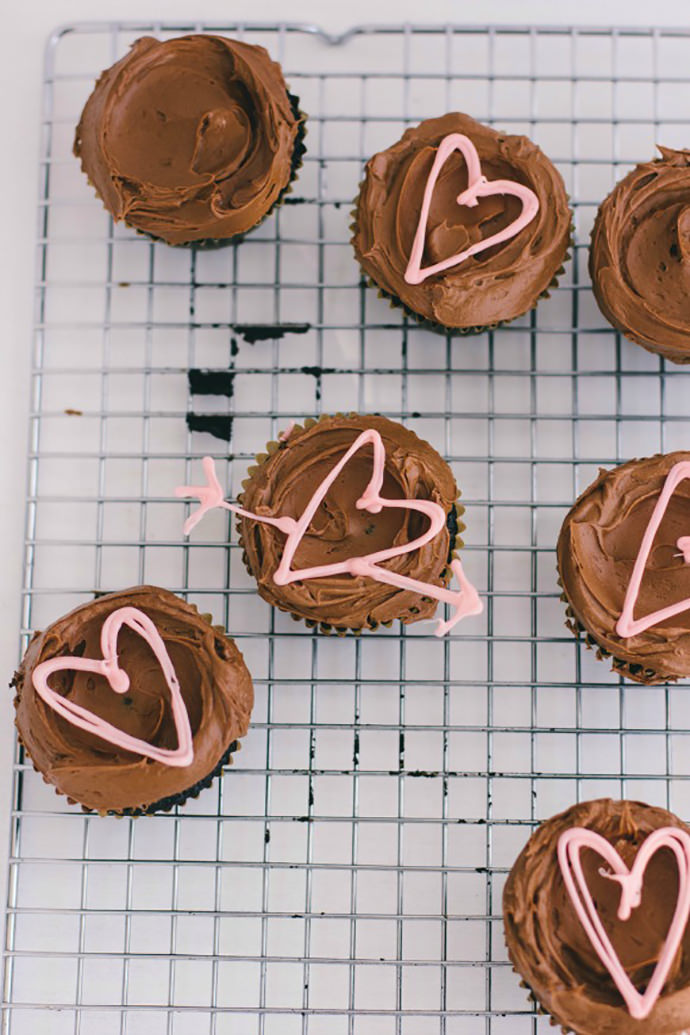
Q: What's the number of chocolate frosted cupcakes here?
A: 7